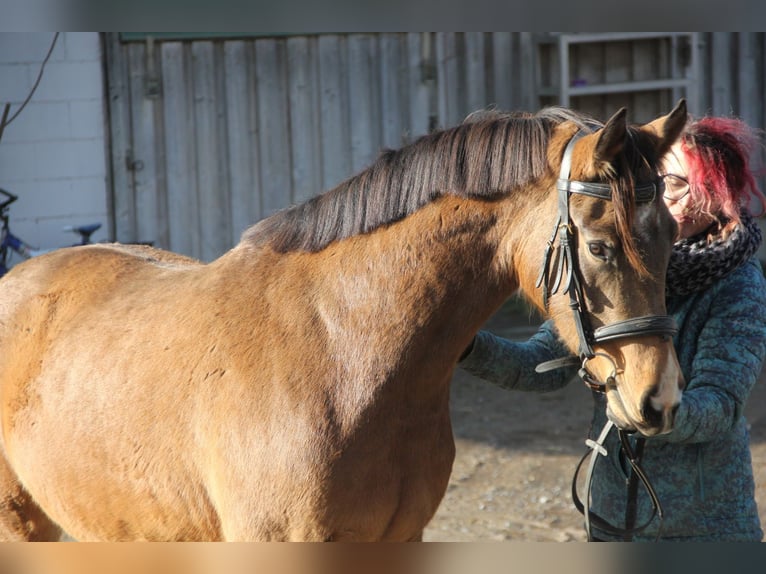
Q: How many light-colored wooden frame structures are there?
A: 1